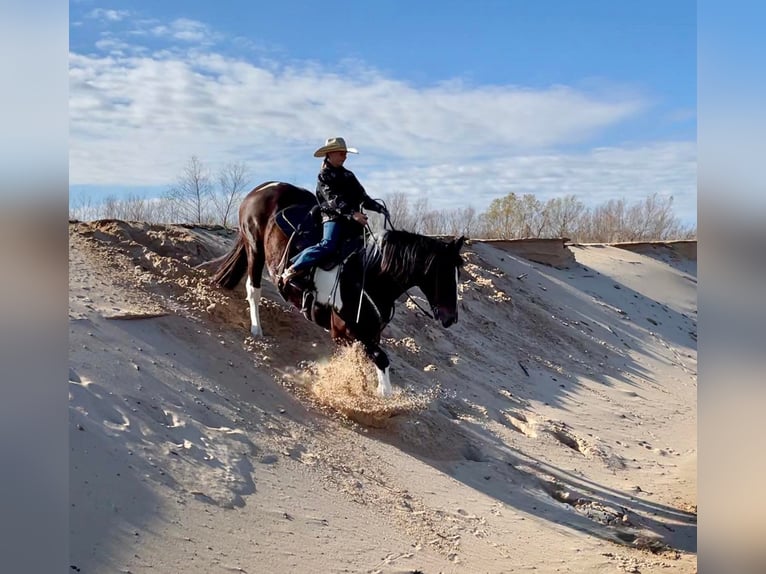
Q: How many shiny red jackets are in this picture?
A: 0